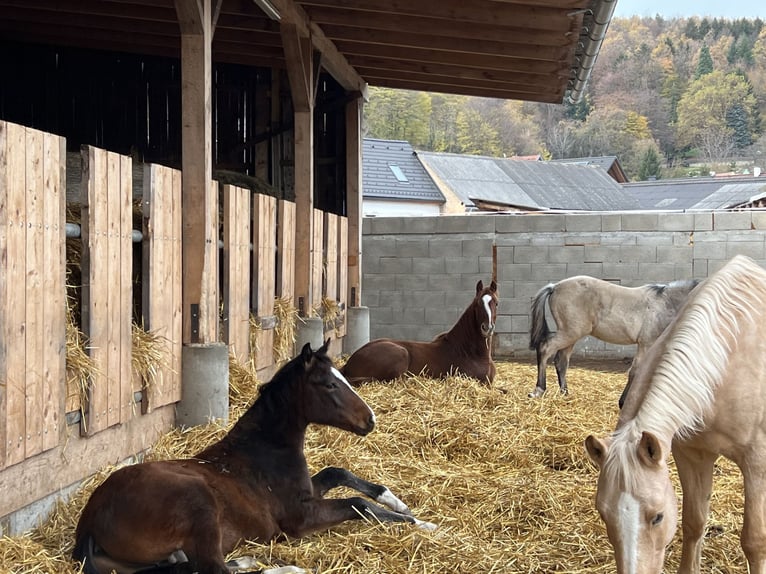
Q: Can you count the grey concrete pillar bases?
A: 3